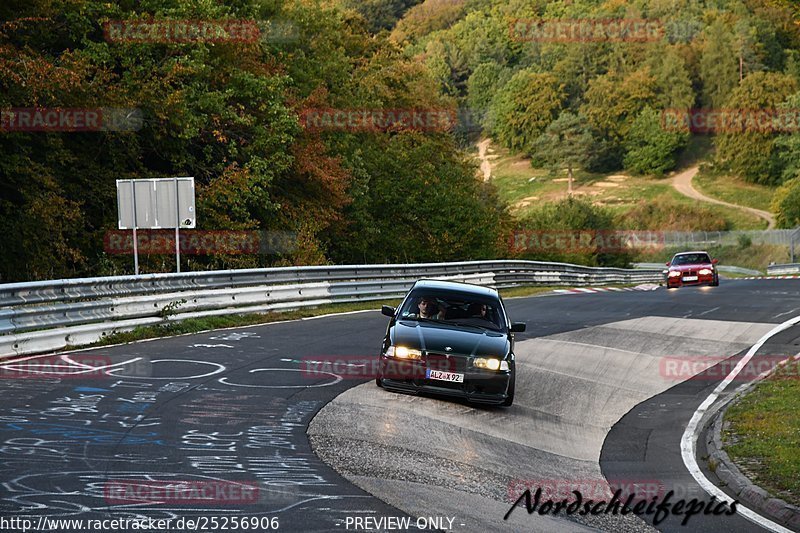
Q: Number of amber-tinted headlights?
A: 2